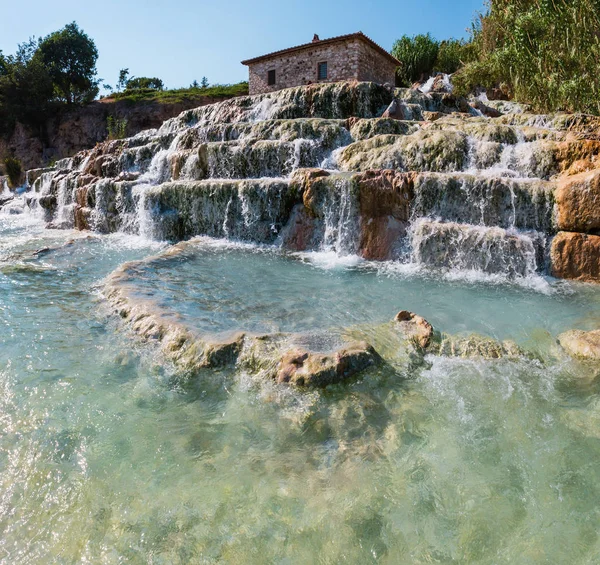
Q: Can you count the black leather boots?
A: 0